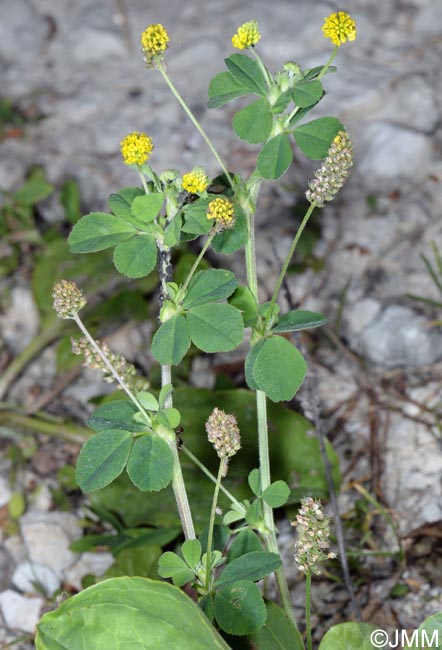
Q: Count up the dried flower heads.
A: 5